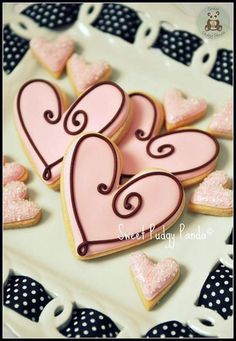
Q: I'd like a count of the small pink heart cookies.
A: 8